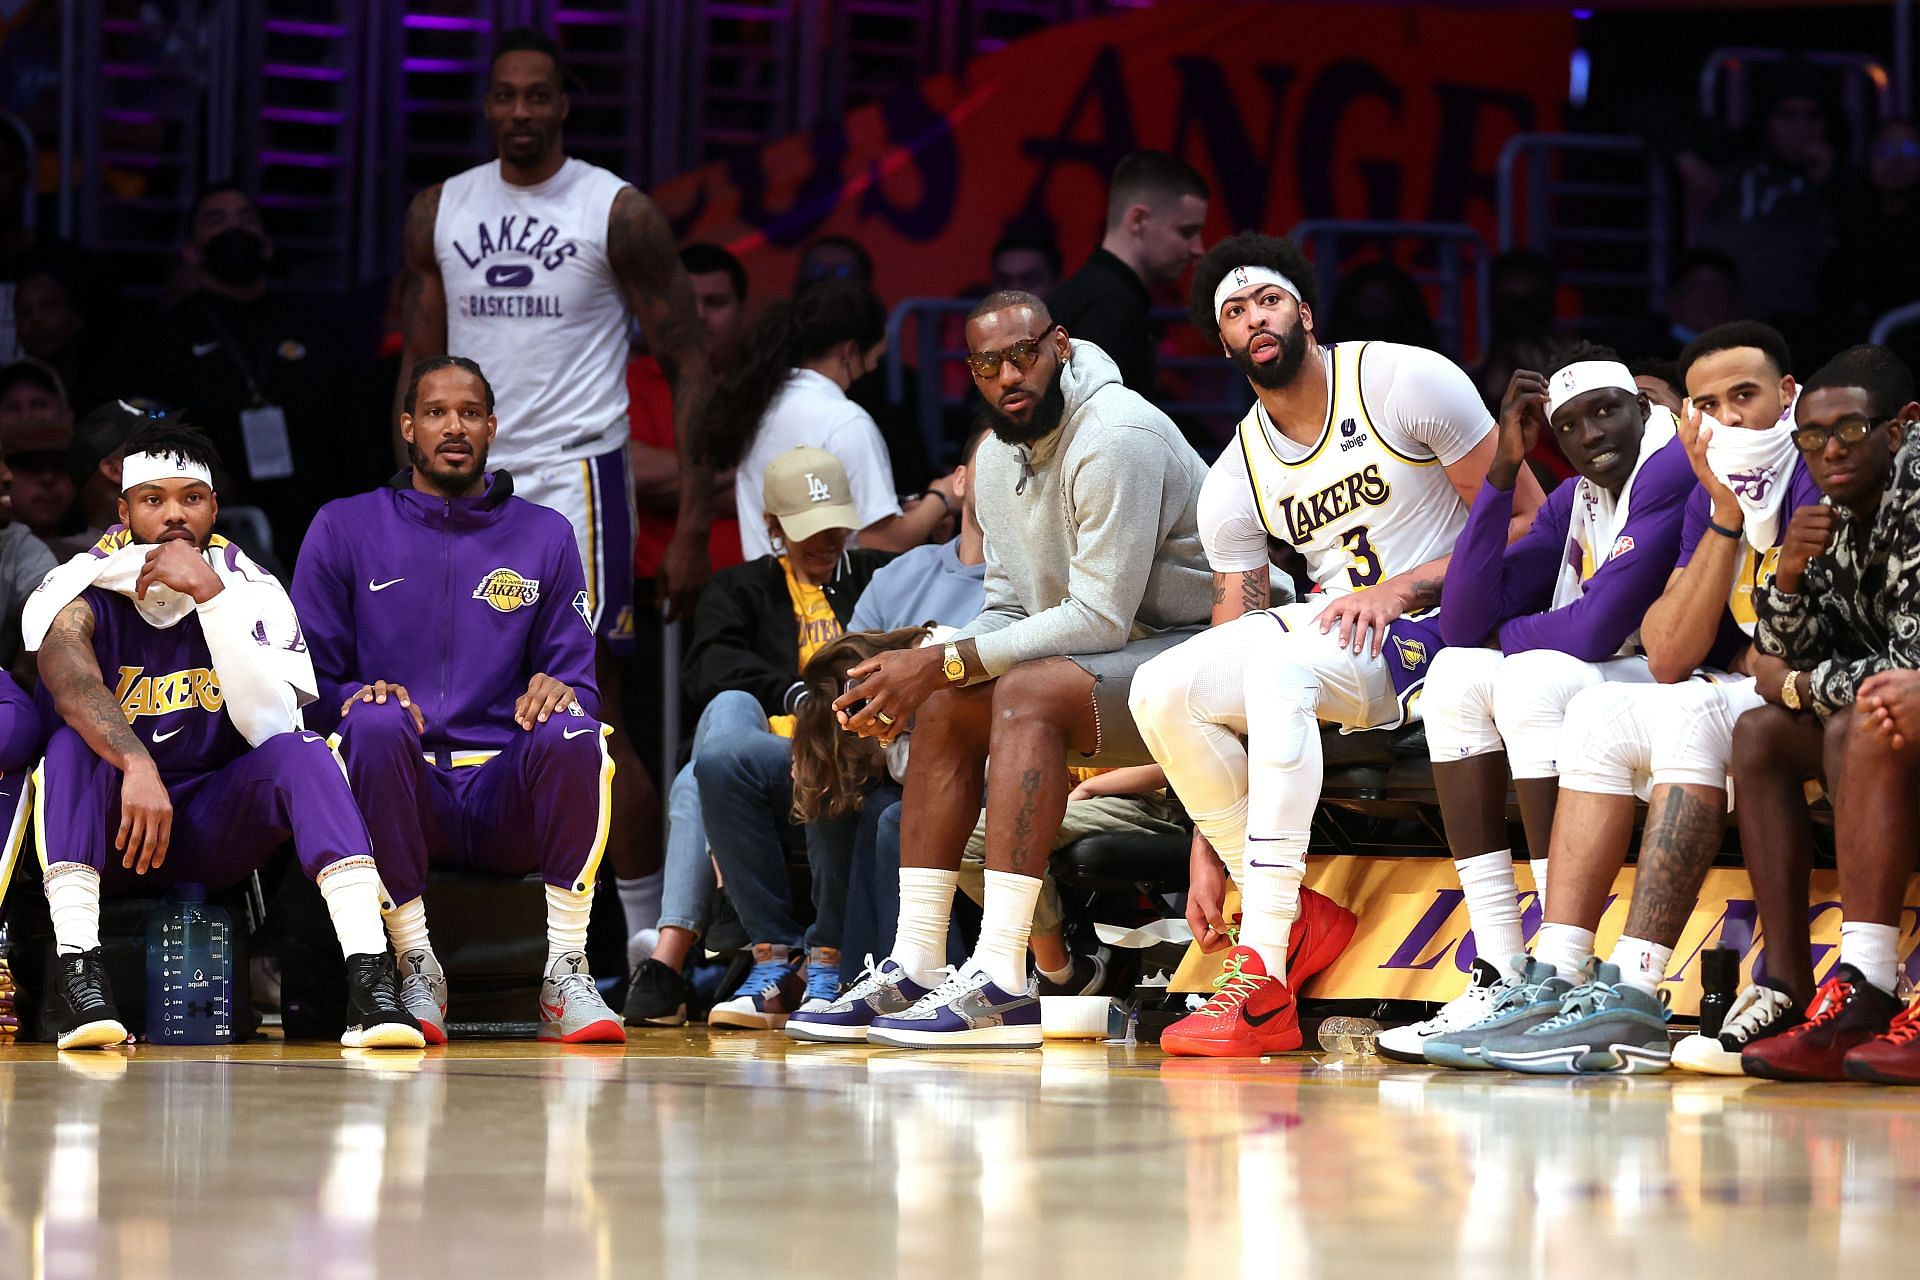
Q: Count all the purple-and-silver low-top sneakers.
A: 2